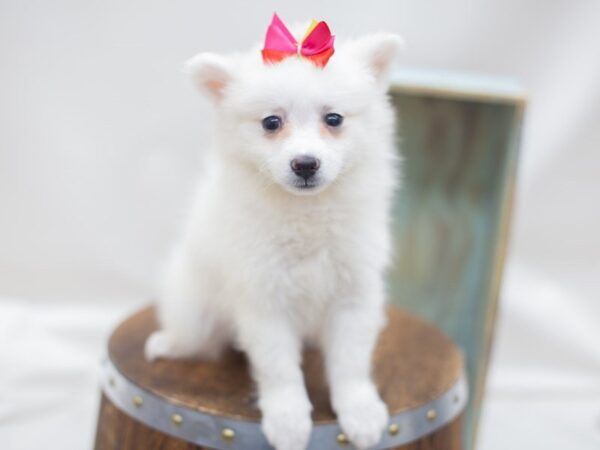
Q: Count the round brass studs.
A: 8